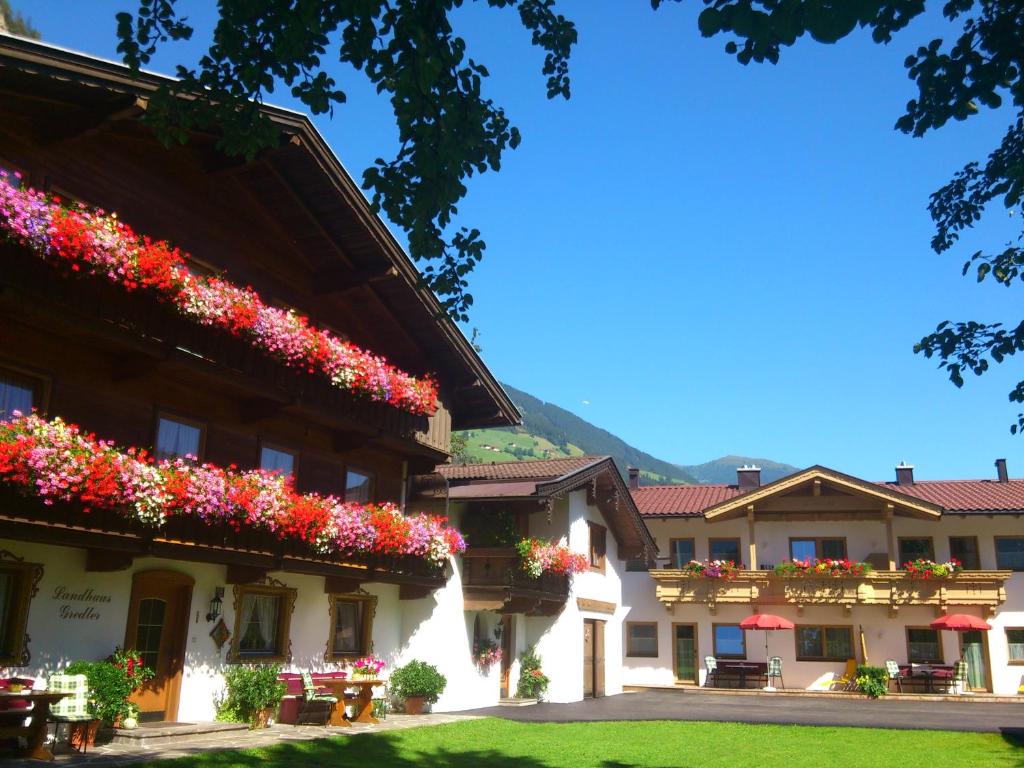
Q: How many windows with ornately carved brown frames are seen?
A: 3